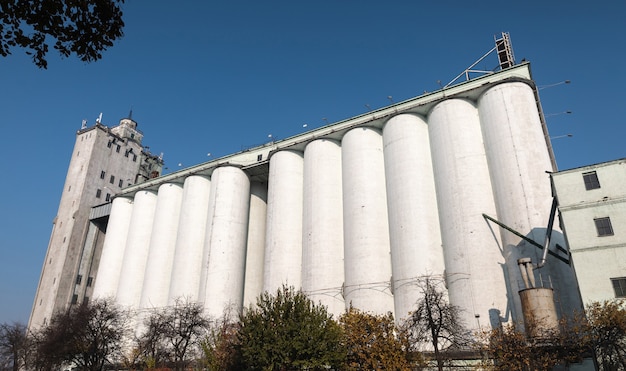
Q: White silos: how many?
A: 12